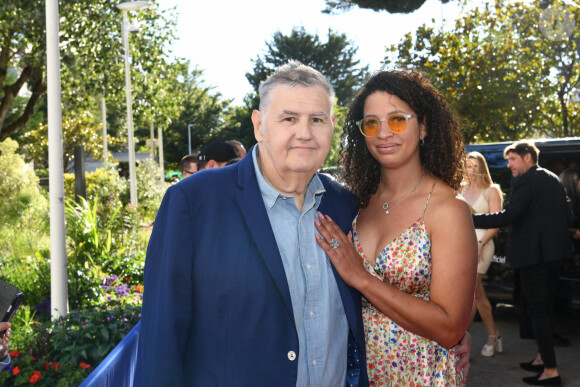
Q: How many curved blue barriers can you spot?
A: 1